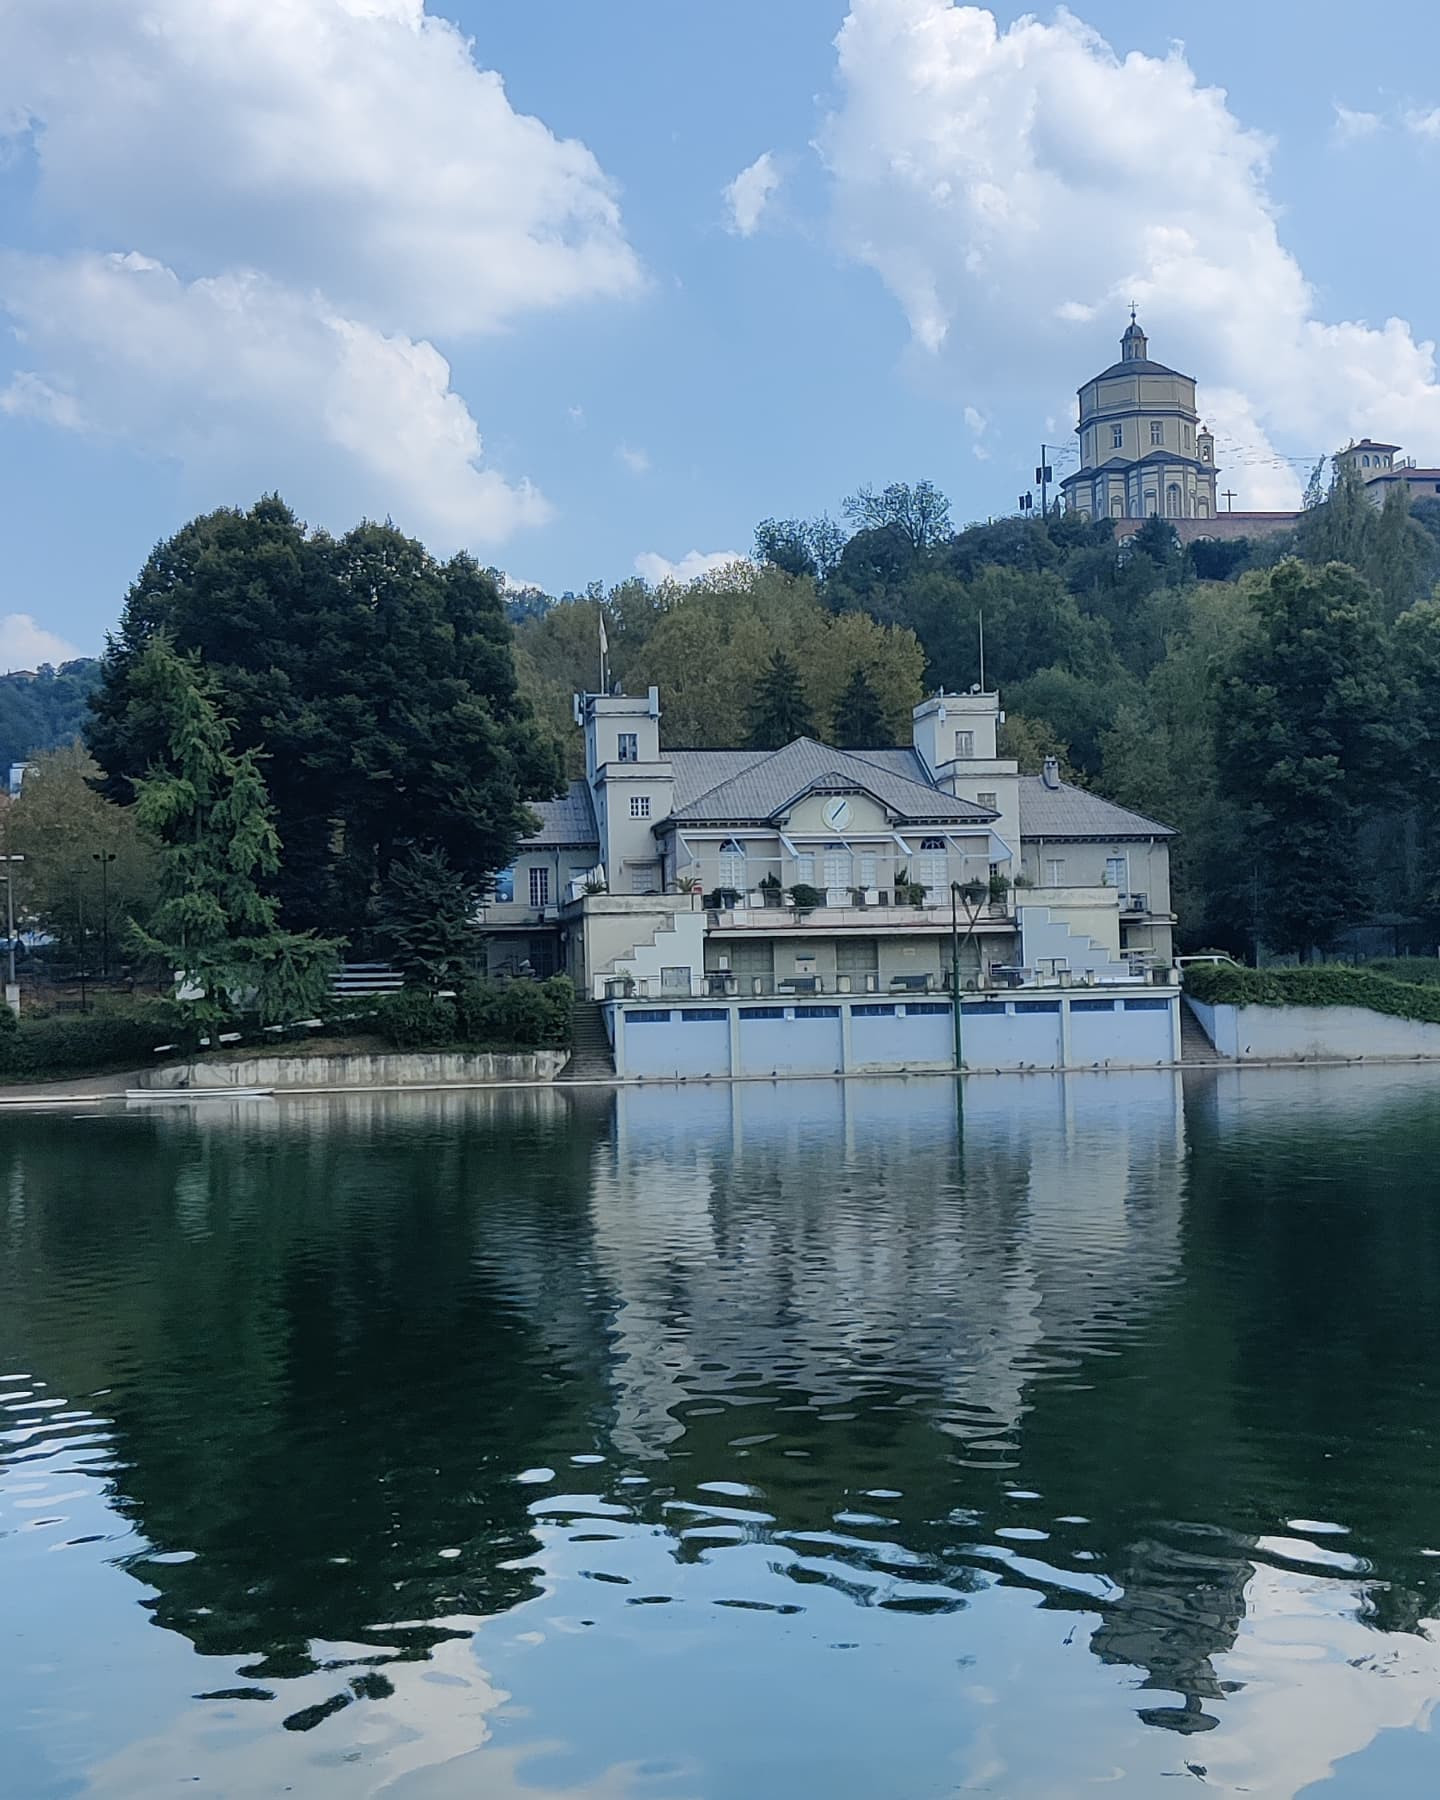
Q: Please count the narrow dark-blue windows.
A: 10